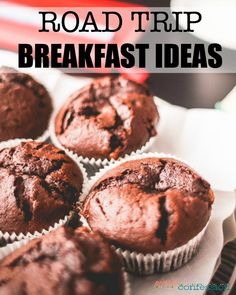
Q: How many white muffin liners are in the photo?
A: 5